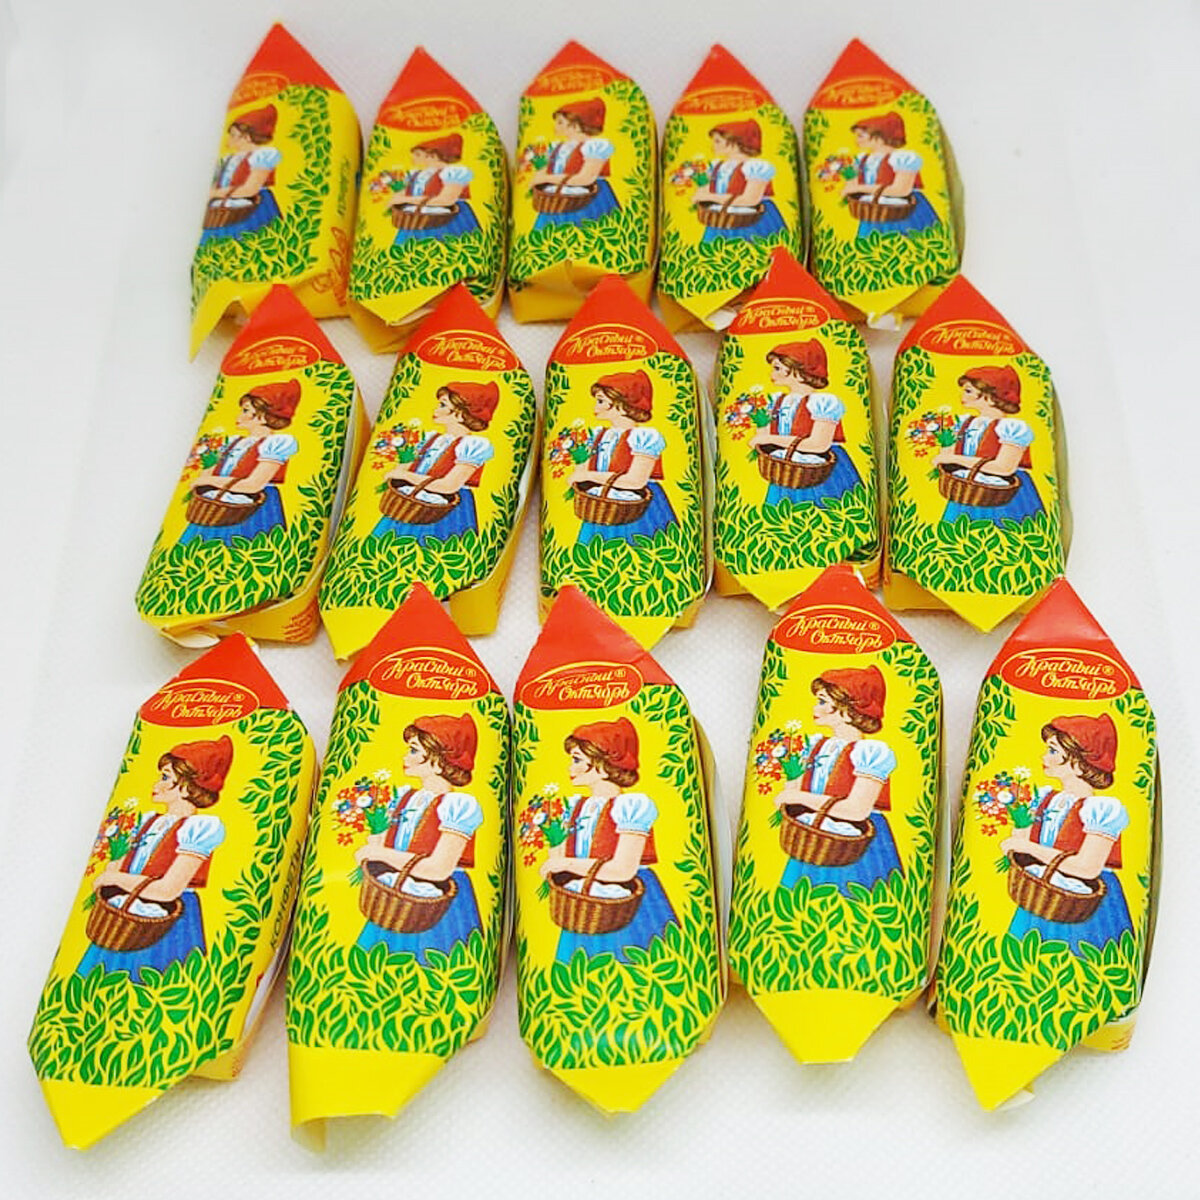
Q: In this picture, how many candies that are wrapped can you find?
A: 15